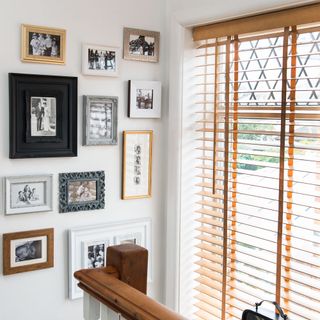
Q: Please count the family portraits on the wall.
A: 11